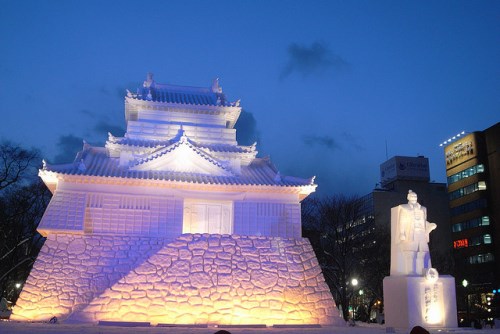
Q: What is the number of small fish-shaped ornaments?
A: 2